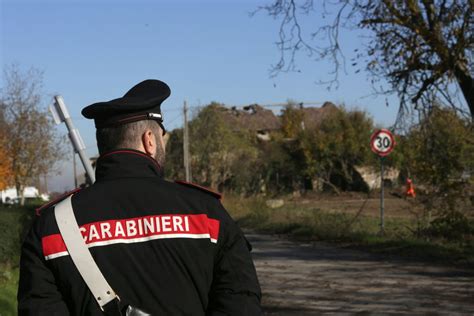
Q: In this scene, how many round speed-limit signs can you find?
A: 1